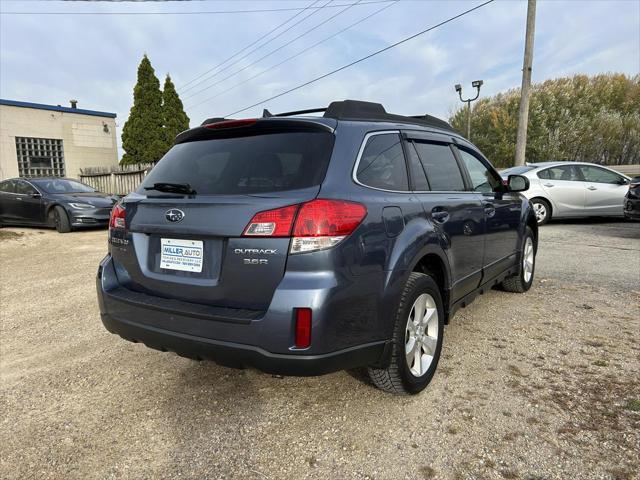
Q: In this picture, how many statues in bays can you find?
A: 0